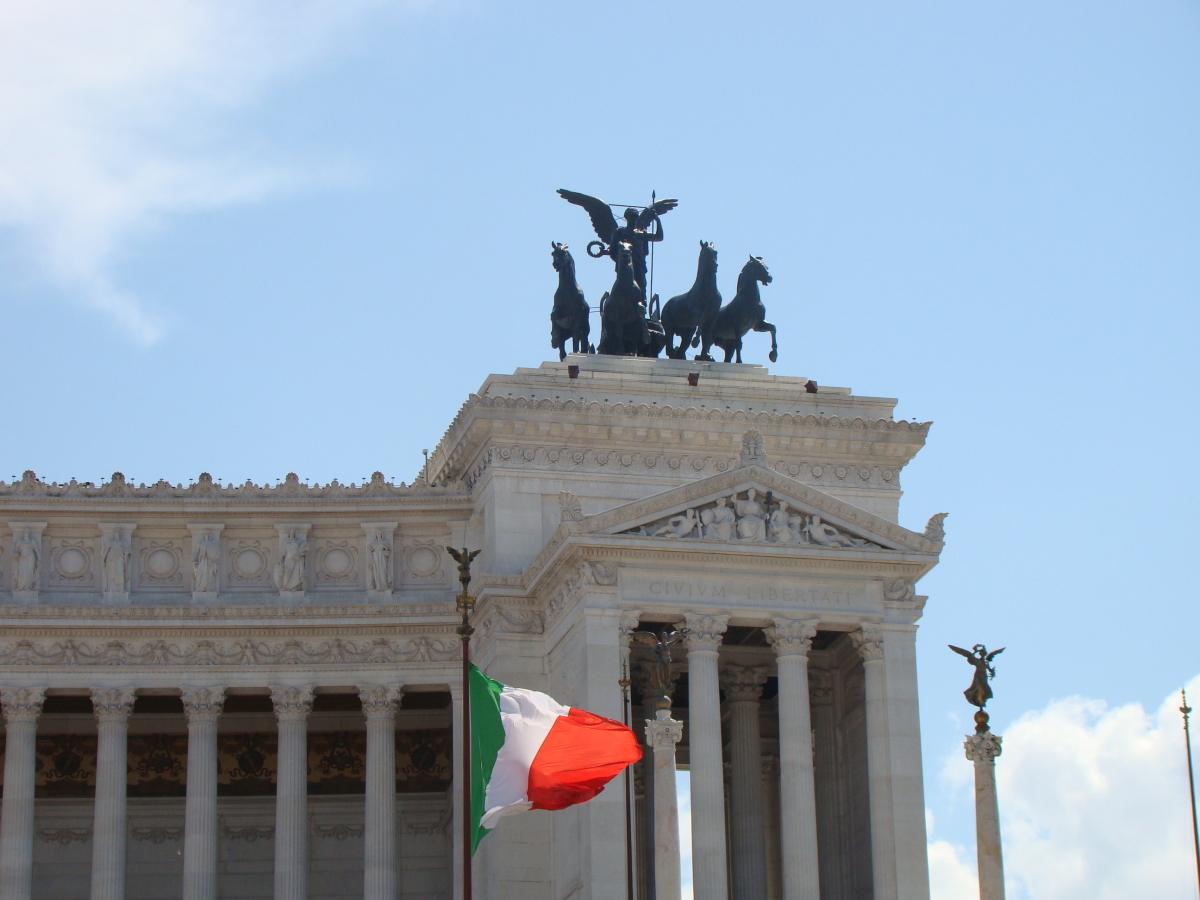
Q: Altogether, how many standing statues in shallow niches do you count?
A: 5